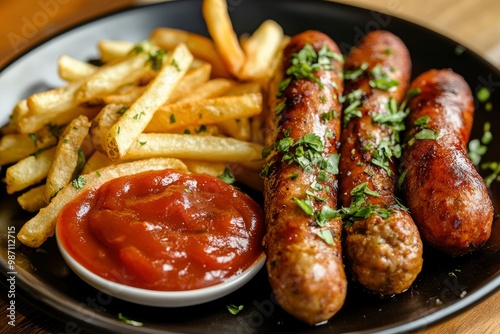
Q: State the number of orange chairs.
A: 0